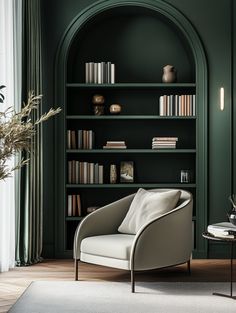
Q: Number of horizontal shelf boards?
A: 5